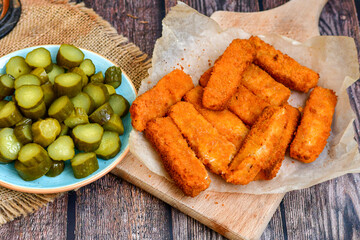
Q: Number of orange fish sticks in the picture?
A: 11